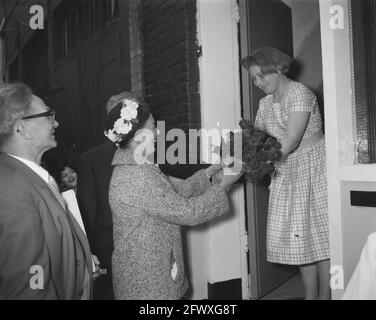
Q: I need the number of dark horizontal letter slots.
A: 1